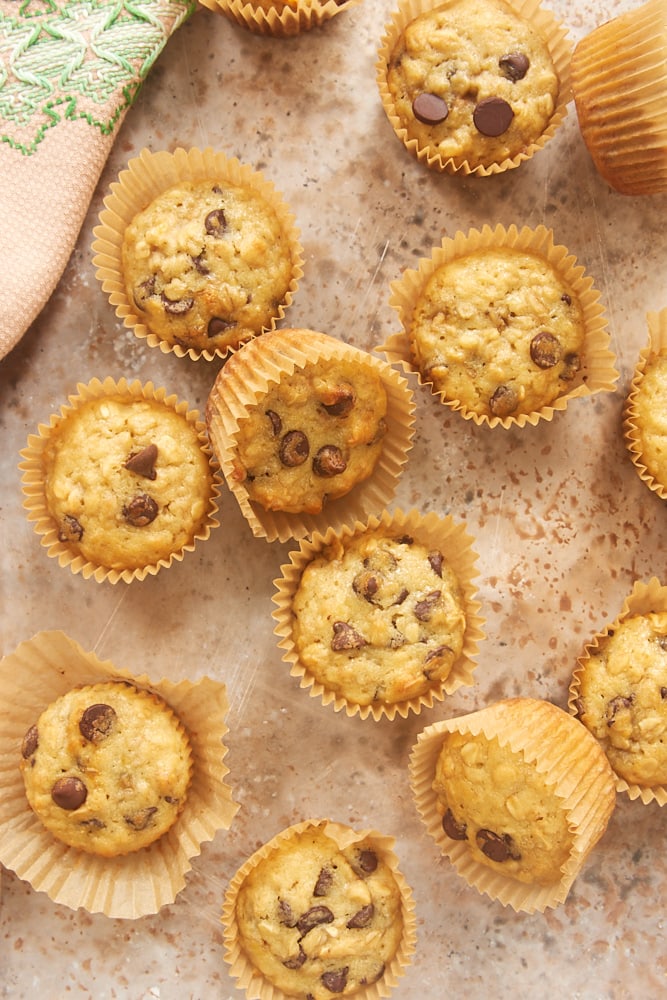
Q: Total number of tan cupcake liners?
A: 13